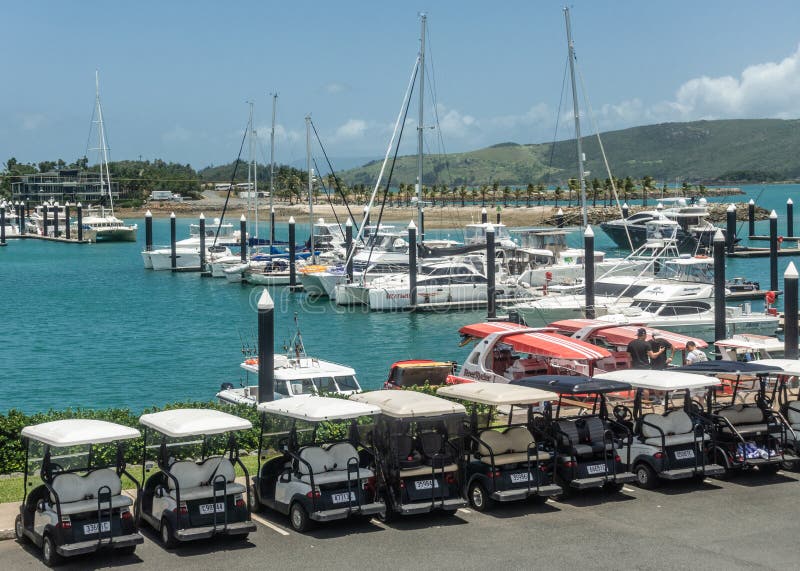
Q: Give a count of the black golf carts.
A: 2